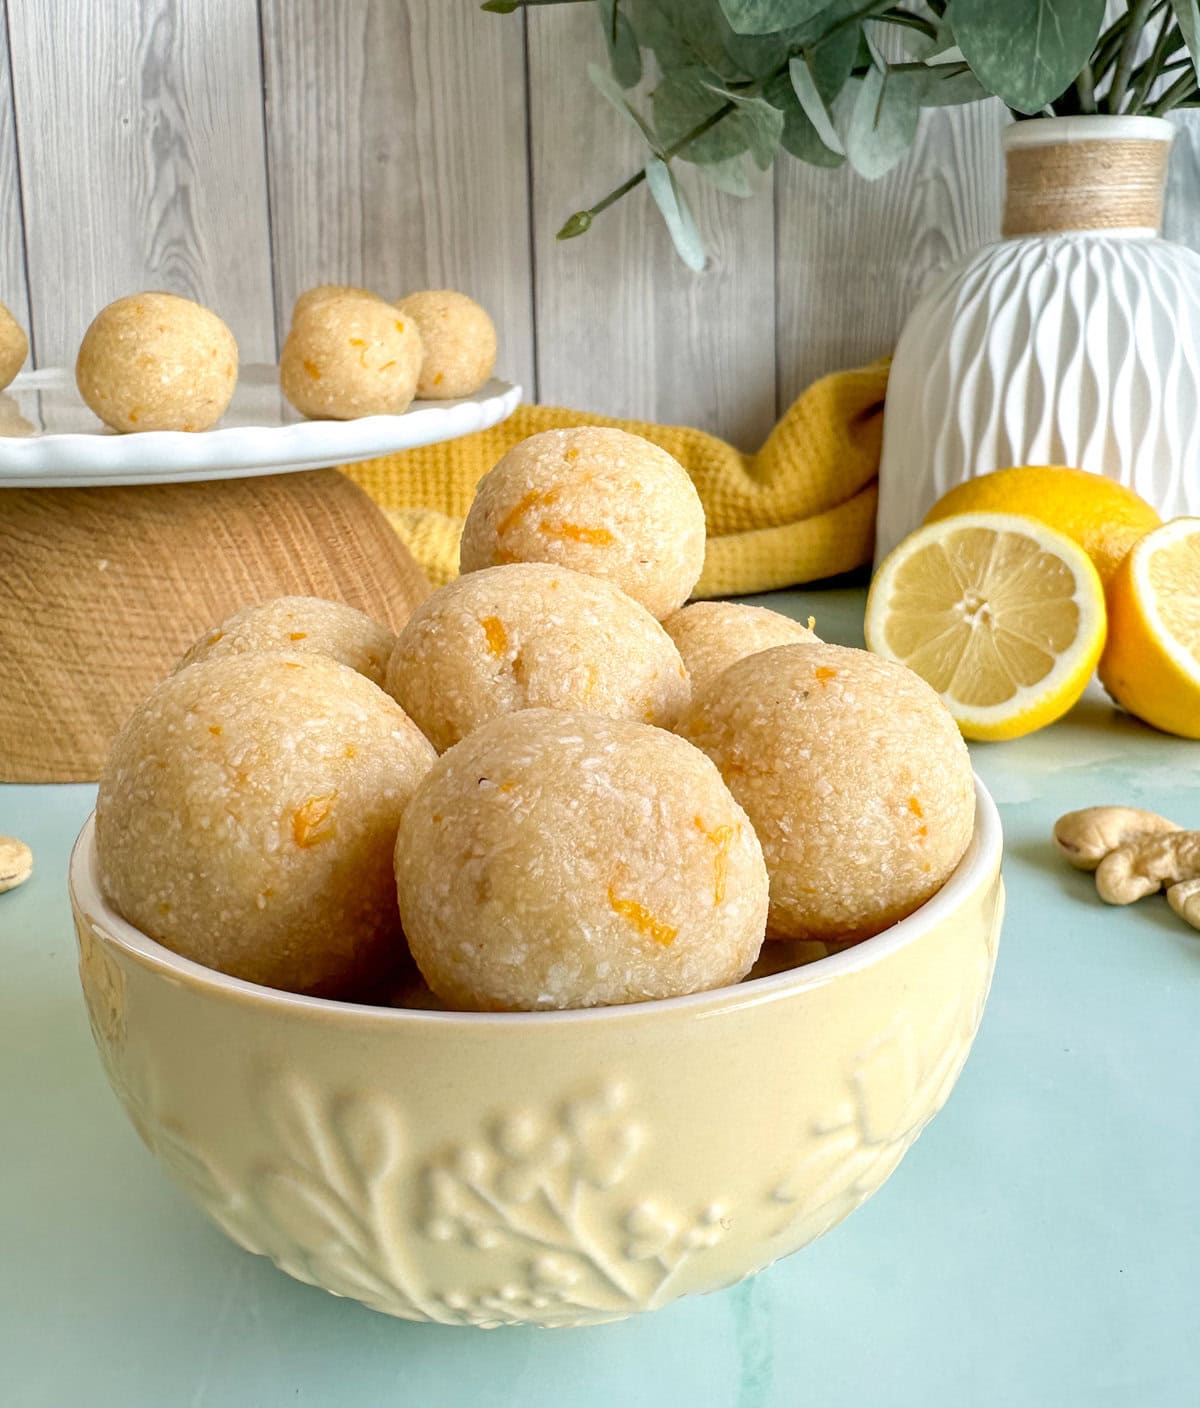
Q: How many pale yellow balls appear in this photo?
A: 12